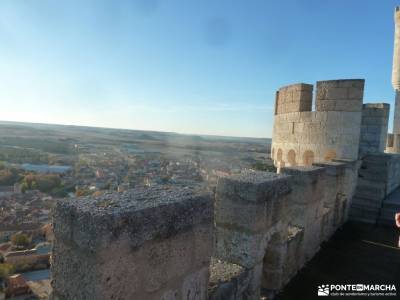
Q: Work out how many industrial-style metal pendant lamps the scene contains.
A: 0